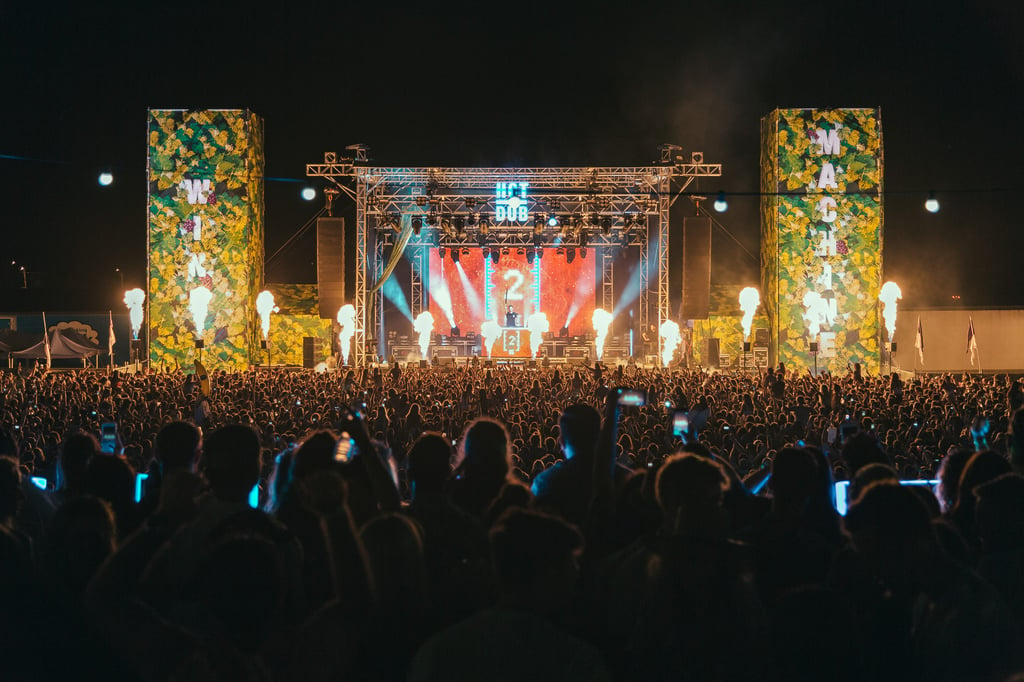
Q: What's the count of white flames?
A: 12